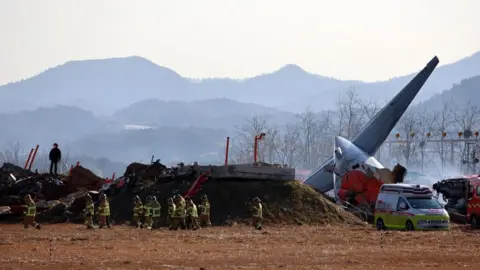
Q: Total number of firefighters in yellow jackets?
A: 11